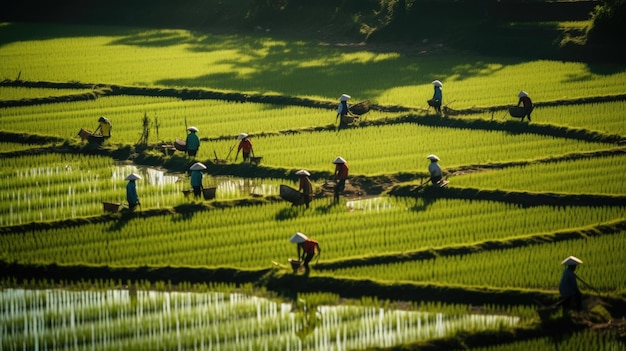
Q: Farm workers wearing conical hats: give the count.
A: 12